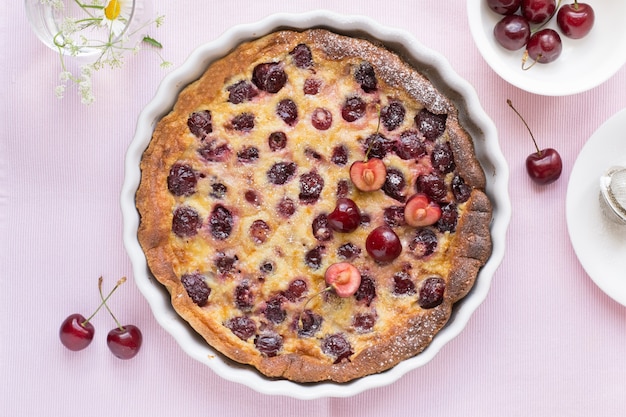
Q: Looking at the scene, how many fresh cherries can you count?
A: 13